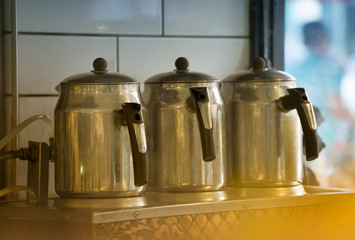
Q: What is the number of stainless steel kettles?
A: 3